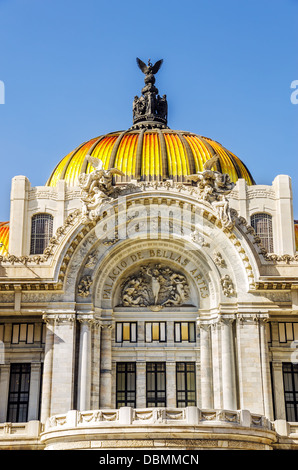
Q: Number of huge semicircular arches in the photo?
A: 1